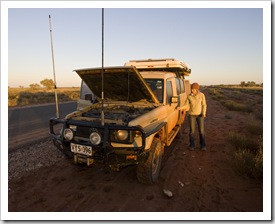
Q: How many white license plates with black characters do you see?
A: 1